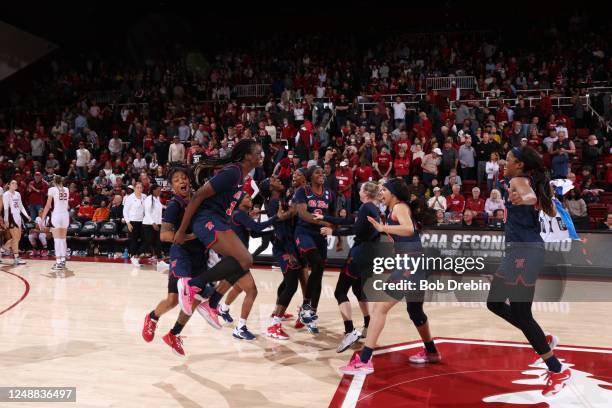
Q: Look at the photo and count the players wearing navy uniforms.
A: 9